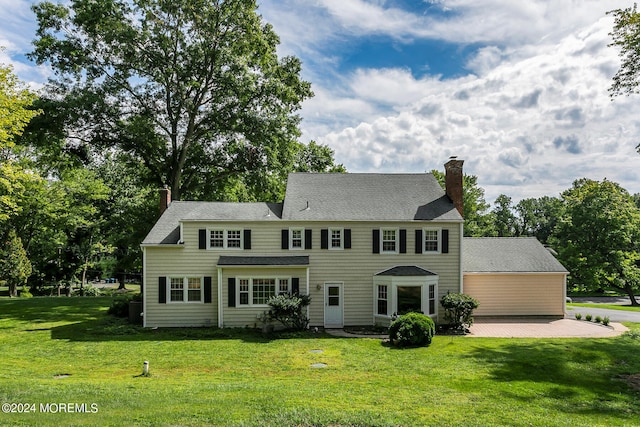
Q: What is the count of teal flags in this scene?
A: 0